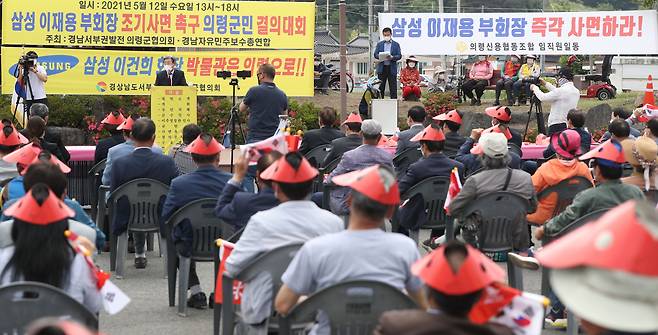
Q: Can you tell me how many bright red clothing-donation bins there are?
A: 0